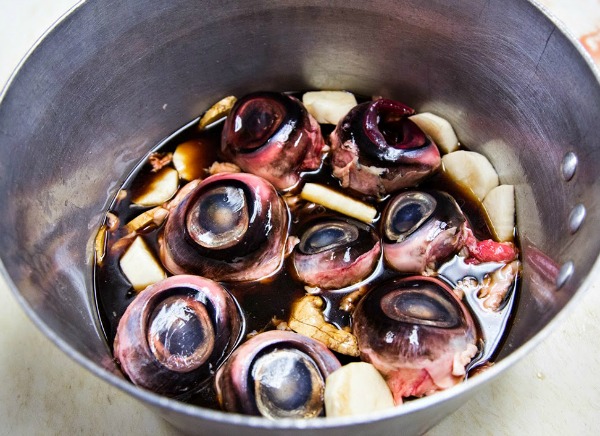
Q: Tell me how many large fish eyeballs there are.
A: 8